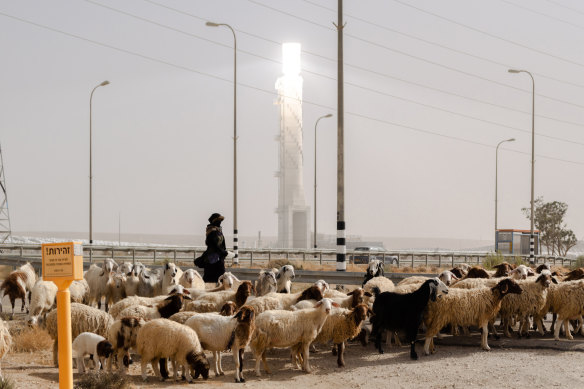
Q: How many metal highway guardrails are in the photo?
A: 2